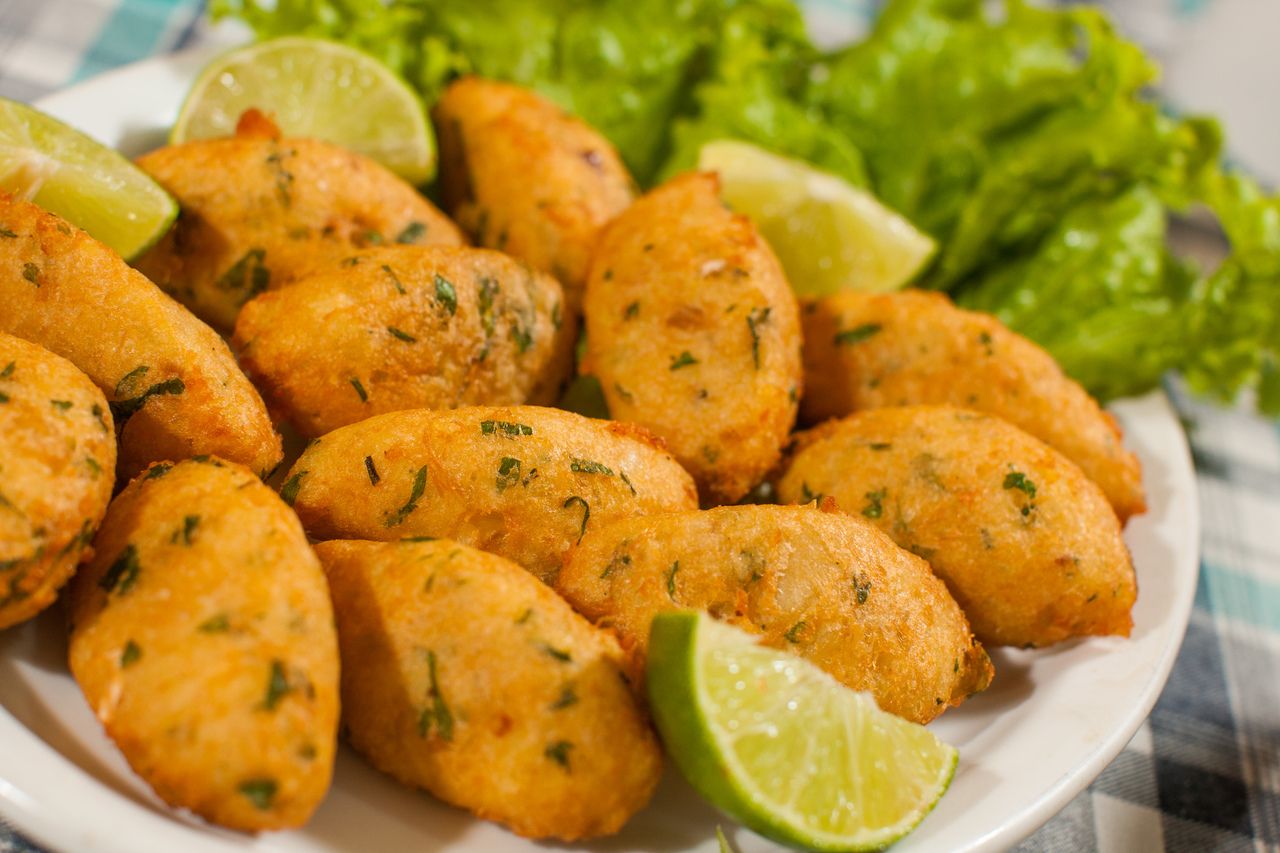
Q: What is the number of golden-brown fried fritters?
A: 12